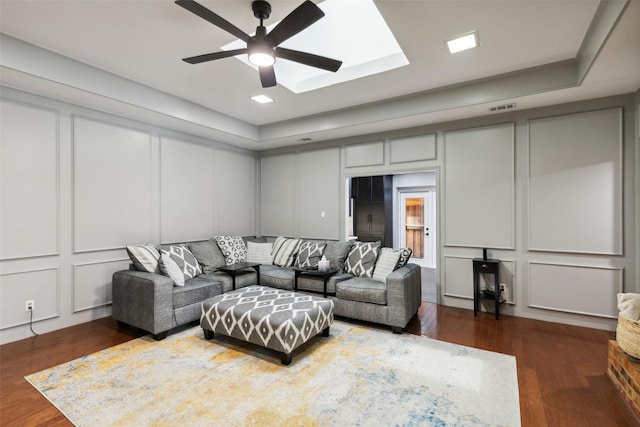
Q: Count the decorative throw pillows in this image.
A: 10